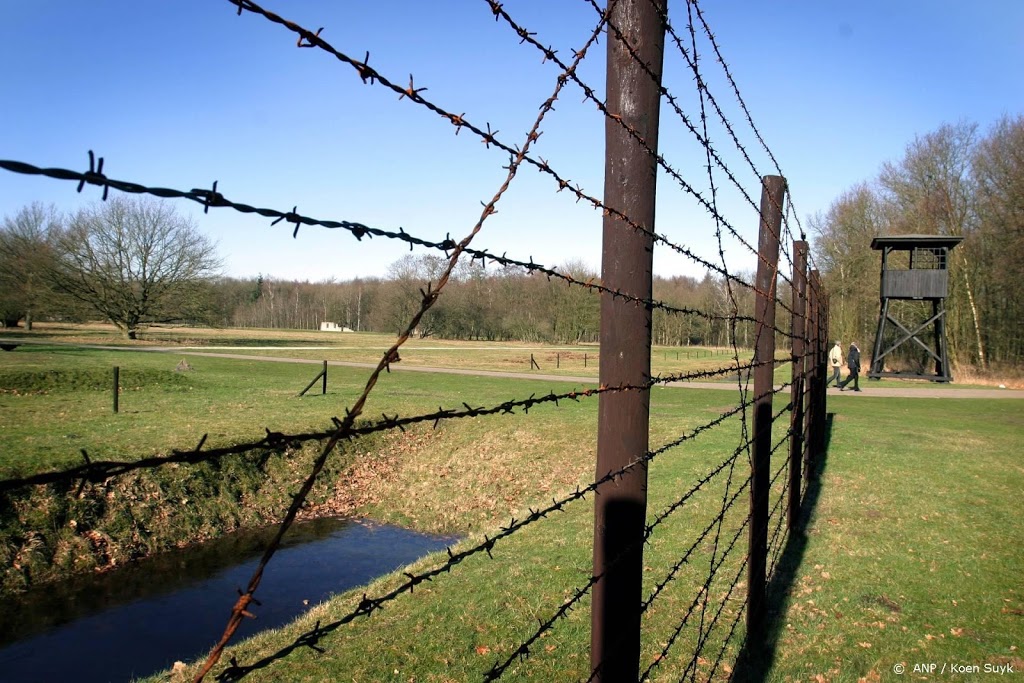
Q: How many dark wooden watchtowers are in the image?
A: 1